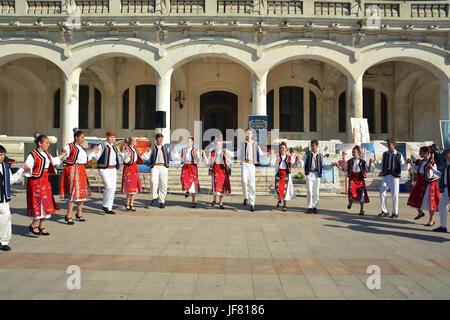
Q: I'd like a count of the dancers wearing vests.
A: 15